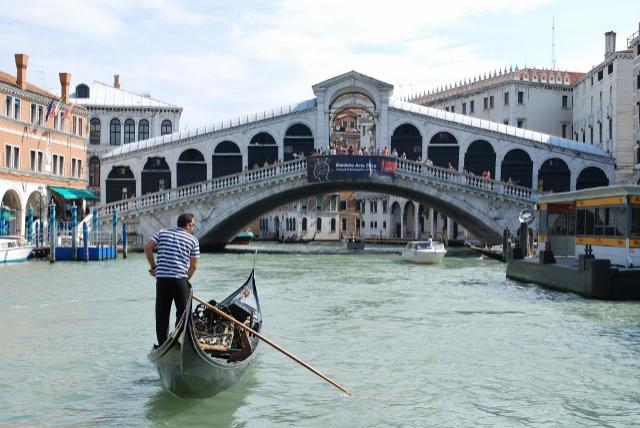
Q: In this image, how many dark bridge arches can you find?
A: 12